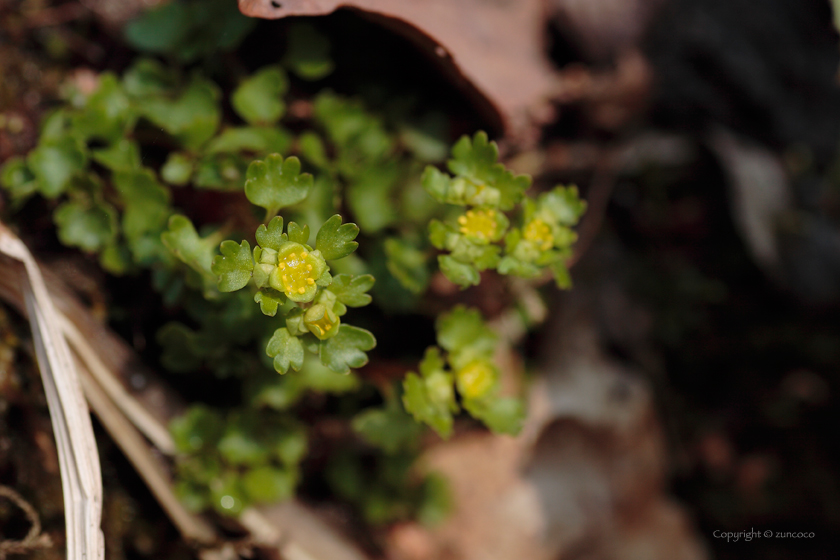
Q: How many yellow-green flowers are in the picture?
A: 5